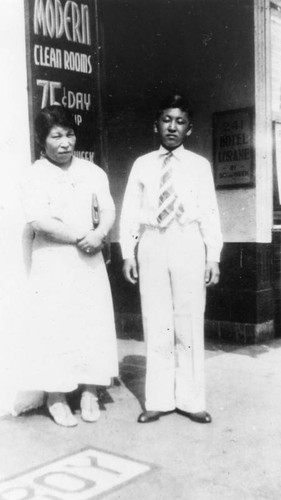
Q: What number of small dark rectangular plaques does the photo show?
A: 1